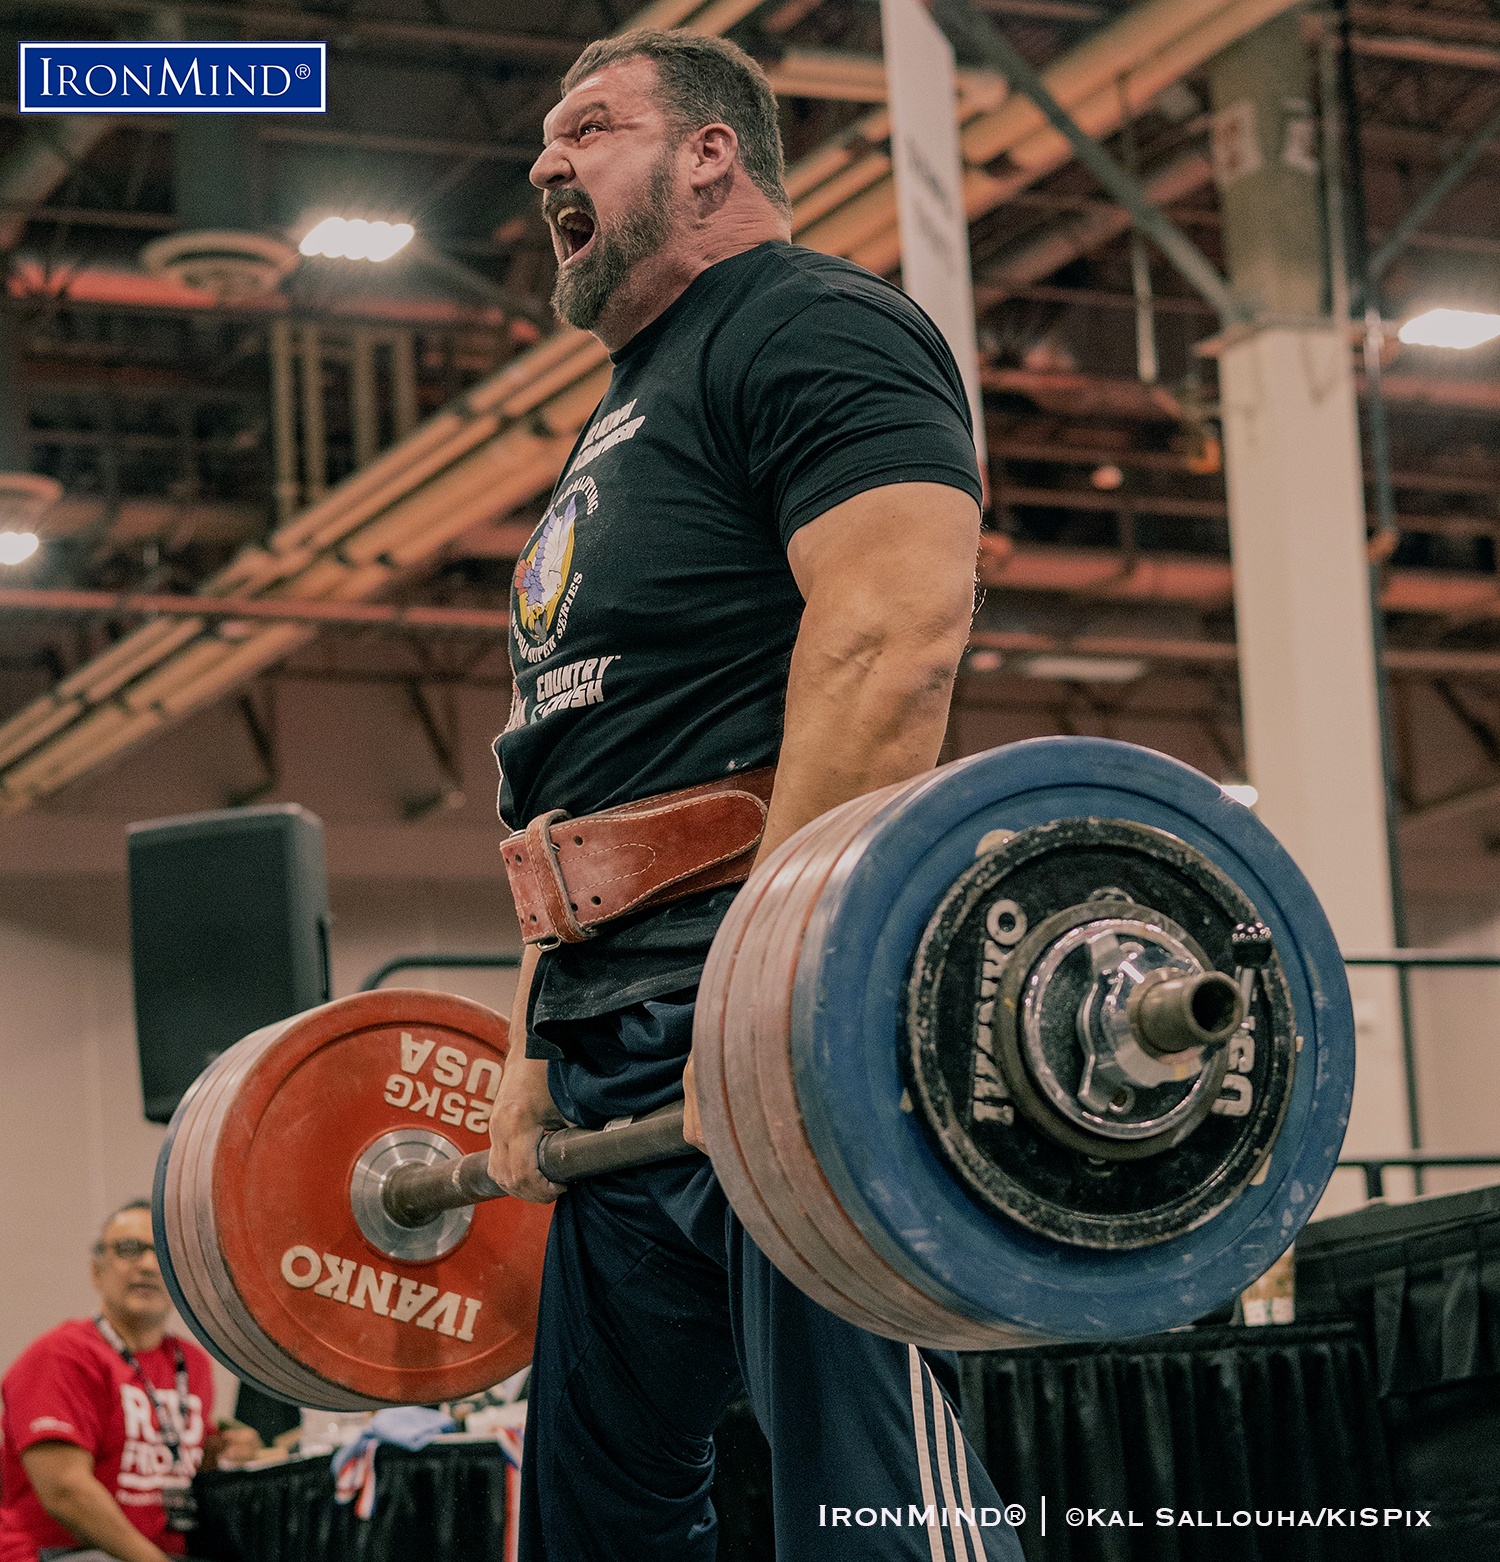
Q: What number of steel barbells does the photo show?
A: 1